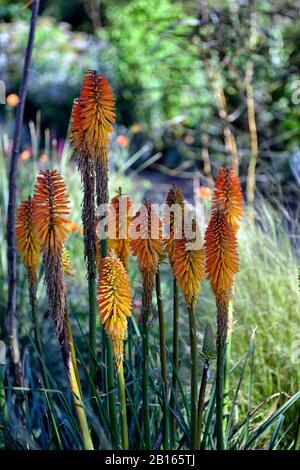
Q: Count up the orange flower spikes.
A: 11